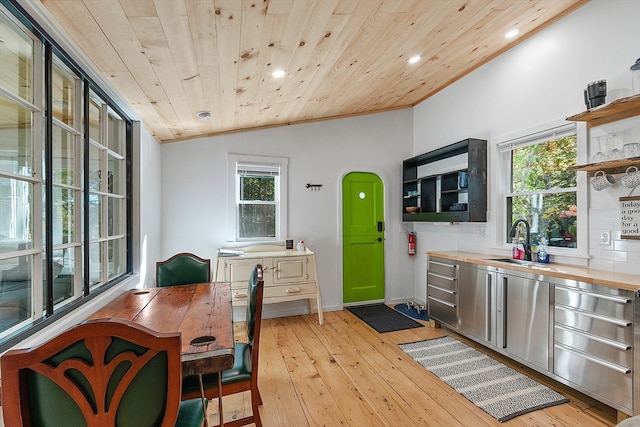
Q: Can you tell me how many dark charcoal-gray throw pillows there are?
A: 0